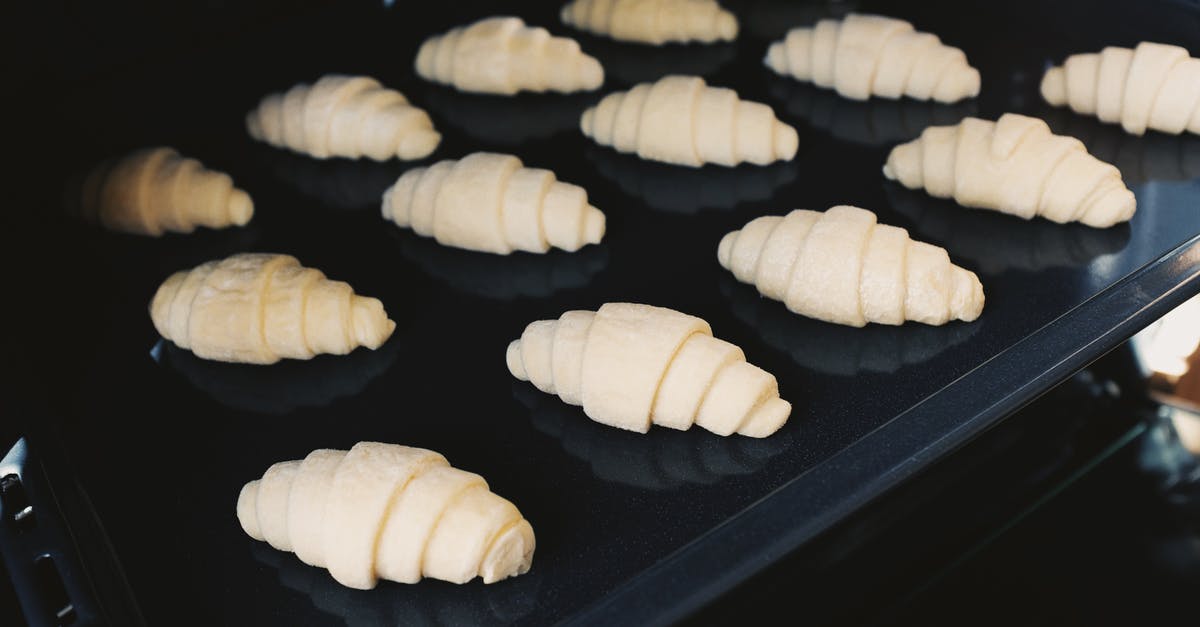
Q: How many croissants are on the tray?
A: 13